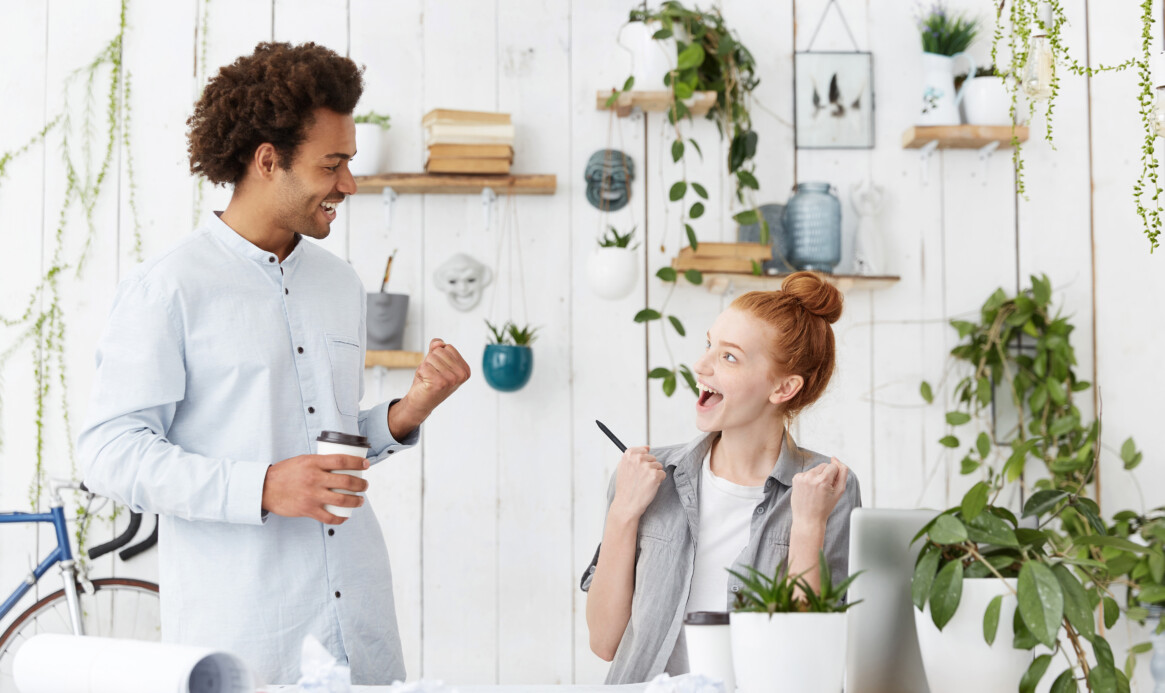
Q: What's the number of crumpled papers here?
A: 3